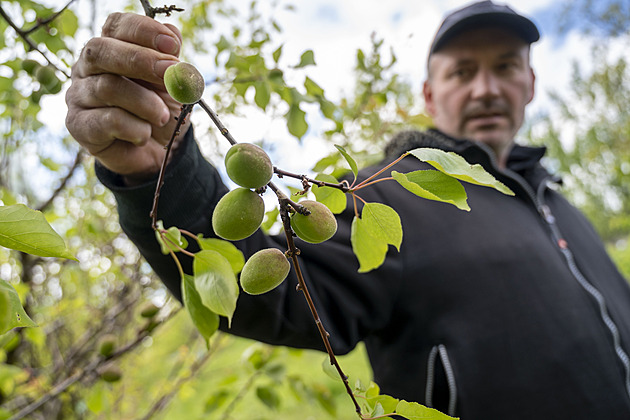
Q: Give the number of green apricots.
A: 5